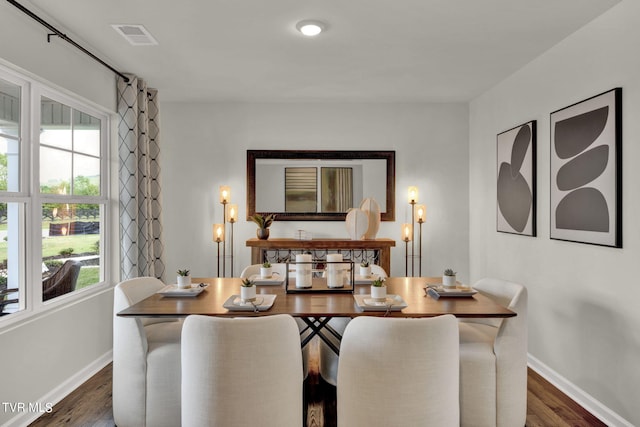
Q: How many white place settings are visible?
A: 6